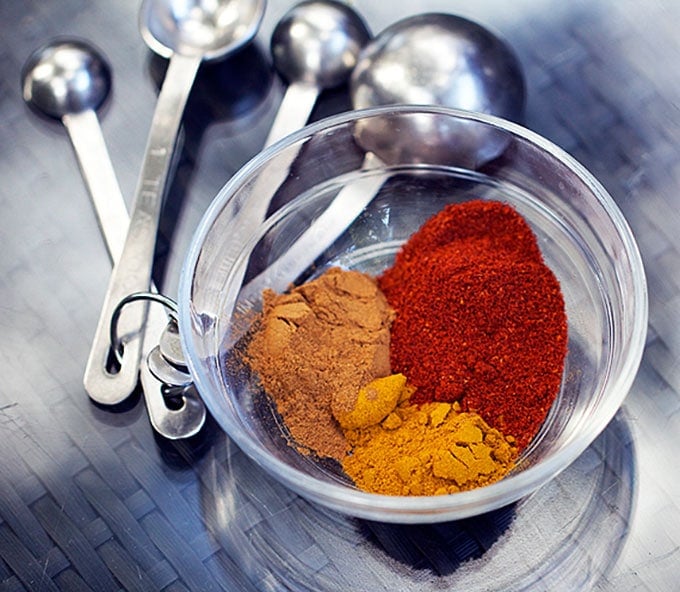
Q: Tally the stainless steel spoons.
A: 4